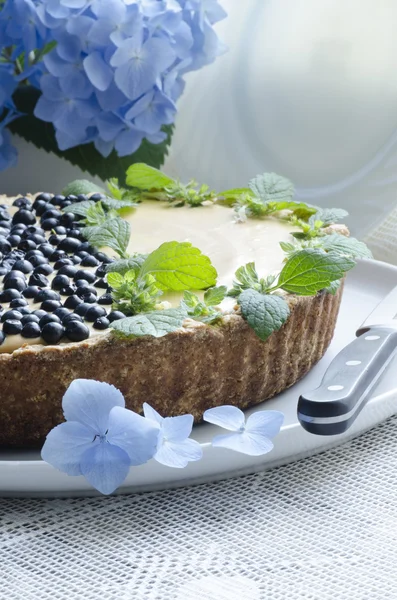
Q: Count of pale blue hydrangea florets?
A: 3